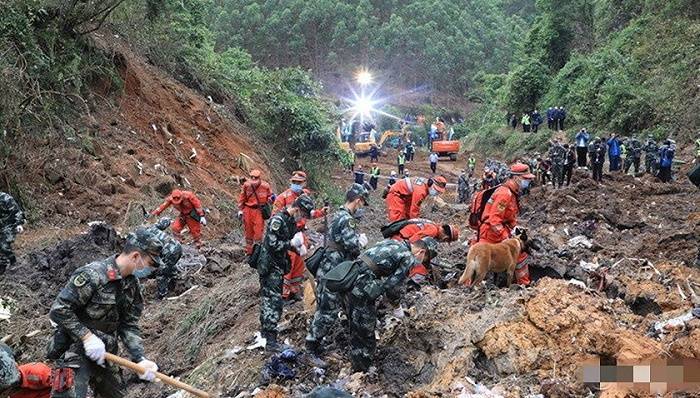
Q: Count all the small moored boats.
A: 0